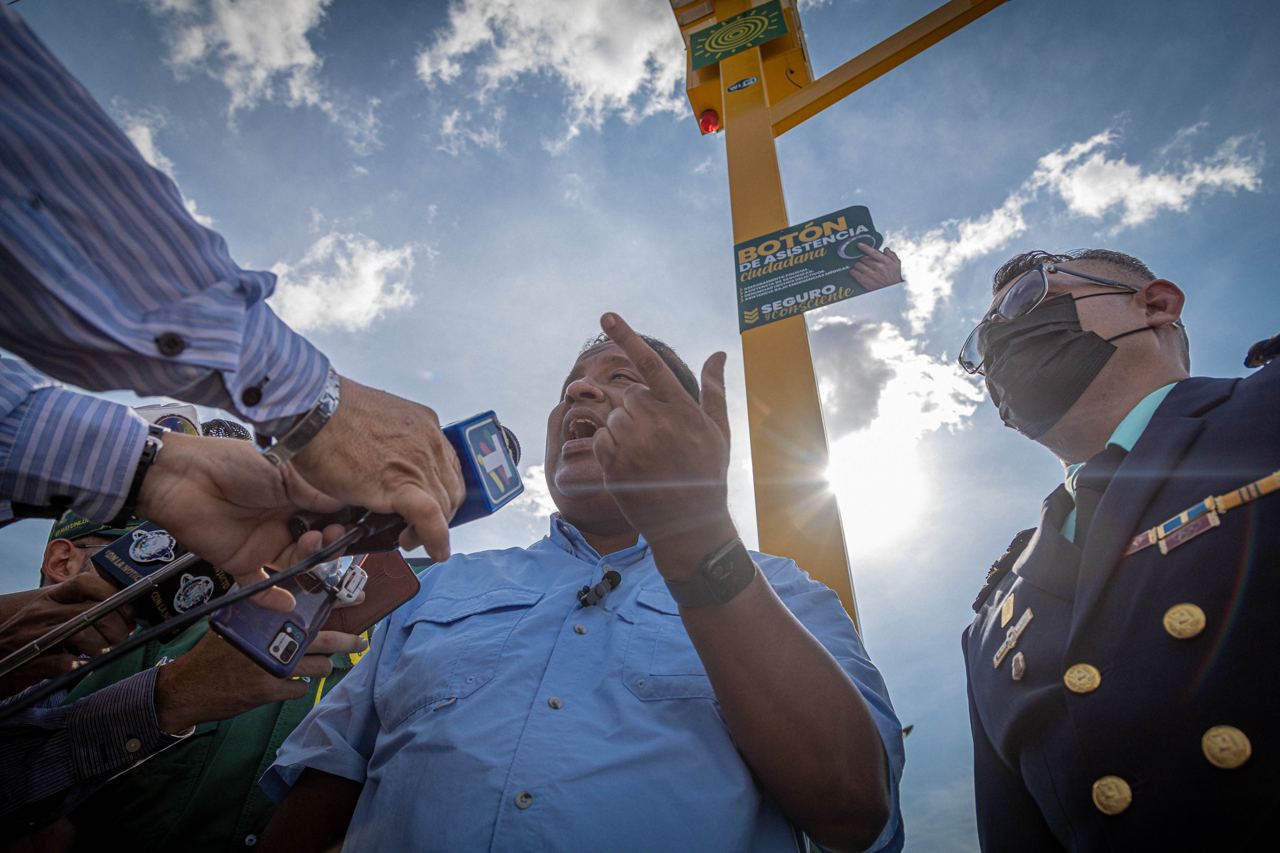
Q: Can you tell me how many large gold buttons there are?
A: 4